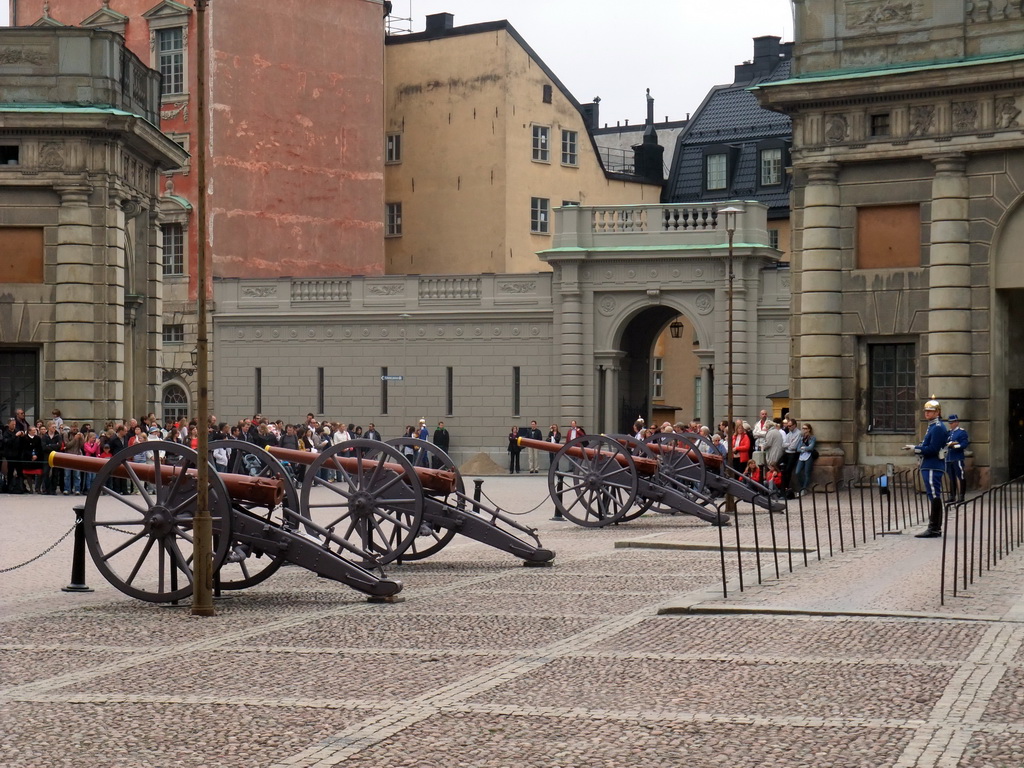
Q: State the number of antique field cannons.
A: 4